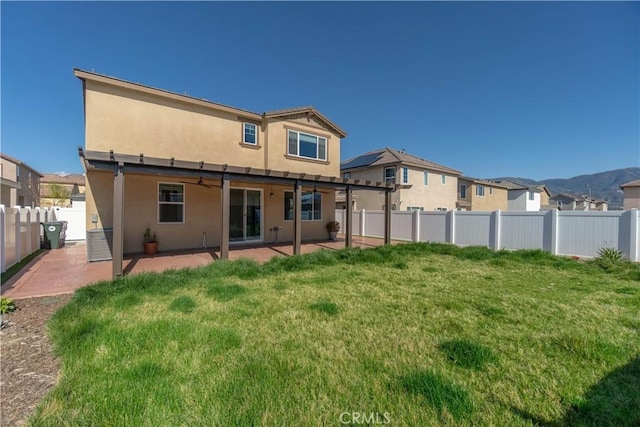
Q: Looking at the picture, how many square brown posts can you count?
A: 5